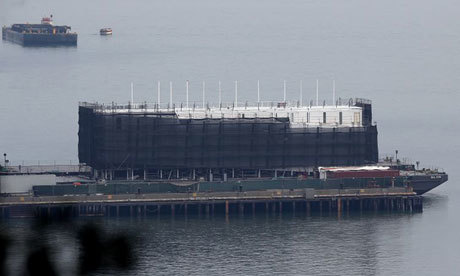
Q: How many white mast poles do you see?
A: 12